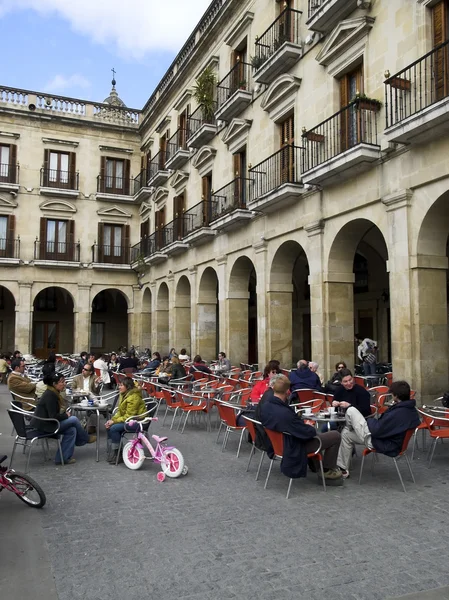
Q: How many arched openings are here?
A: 11